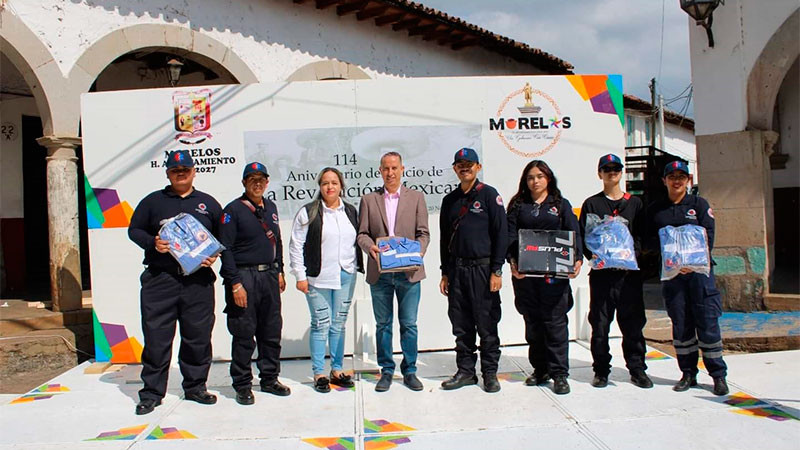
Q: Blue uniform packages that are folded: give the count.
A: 4